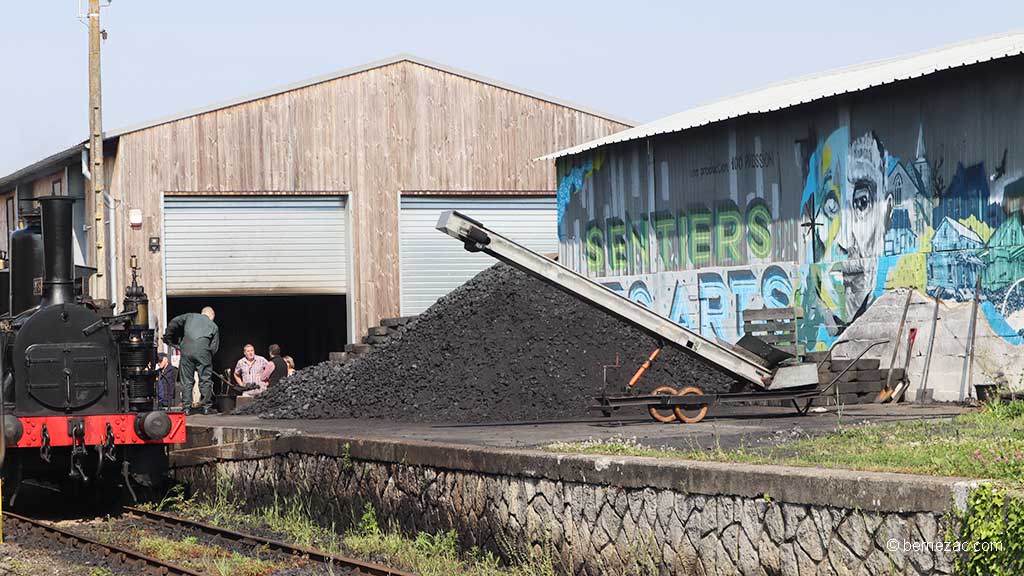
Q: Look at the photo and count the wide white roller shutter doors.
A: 2